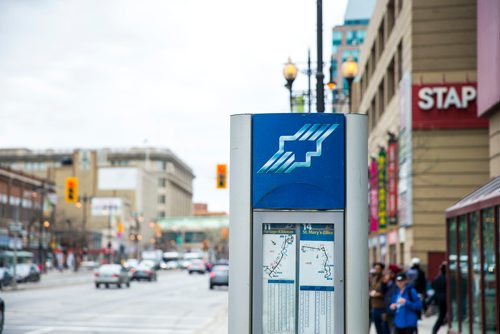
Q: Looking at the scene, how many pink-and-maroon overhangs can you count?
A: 1